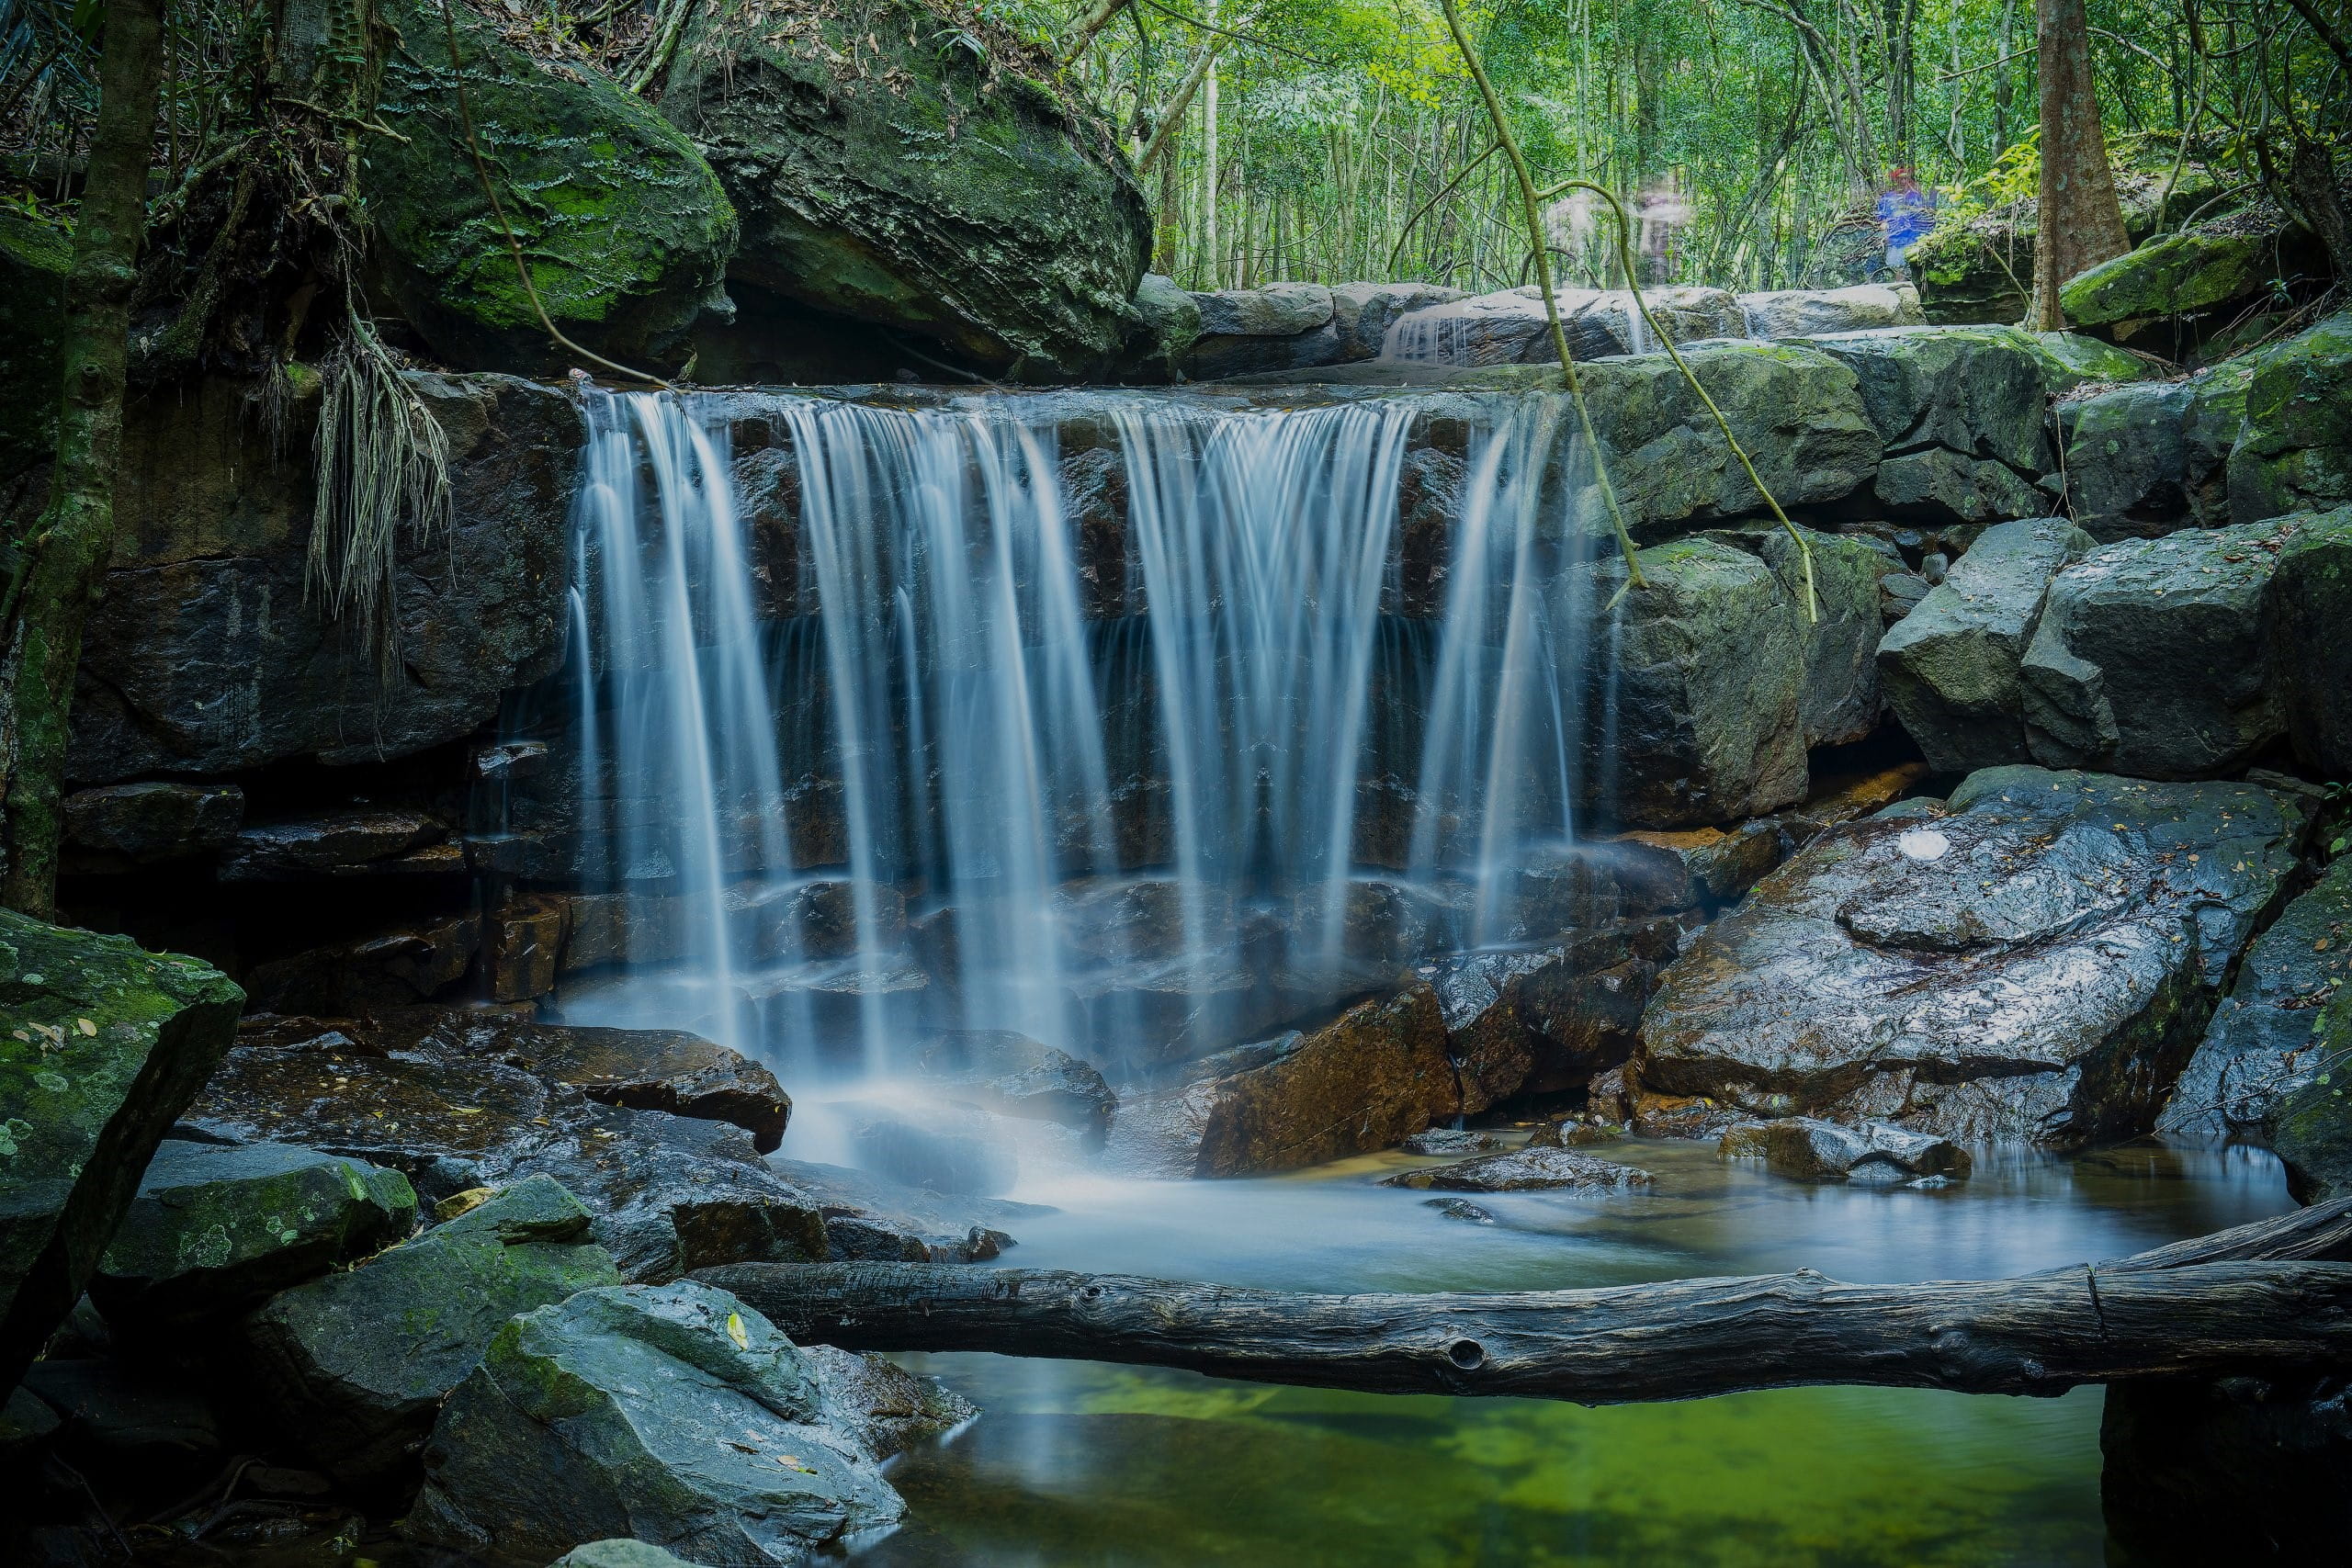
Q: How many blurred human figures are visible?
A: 3